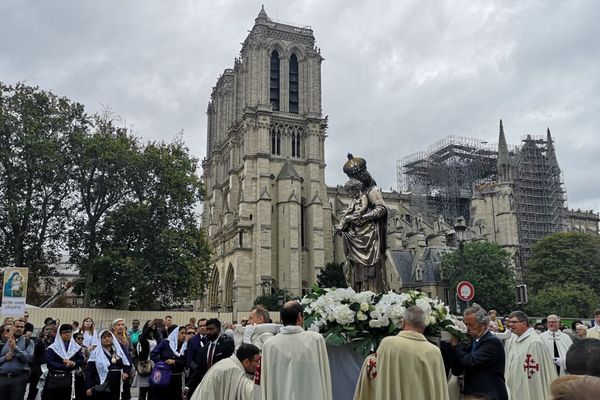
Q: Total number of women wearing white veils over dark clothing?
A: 3